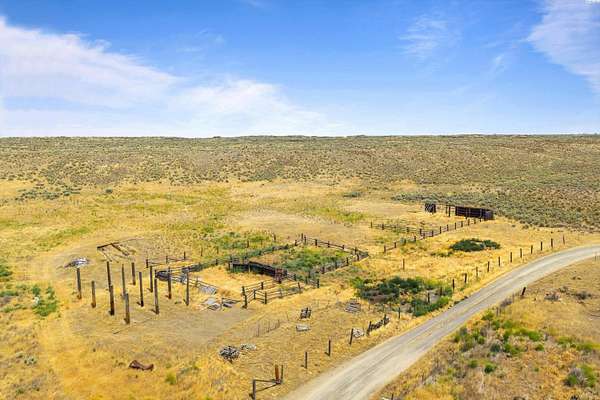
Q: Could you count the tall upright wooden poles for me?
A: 12